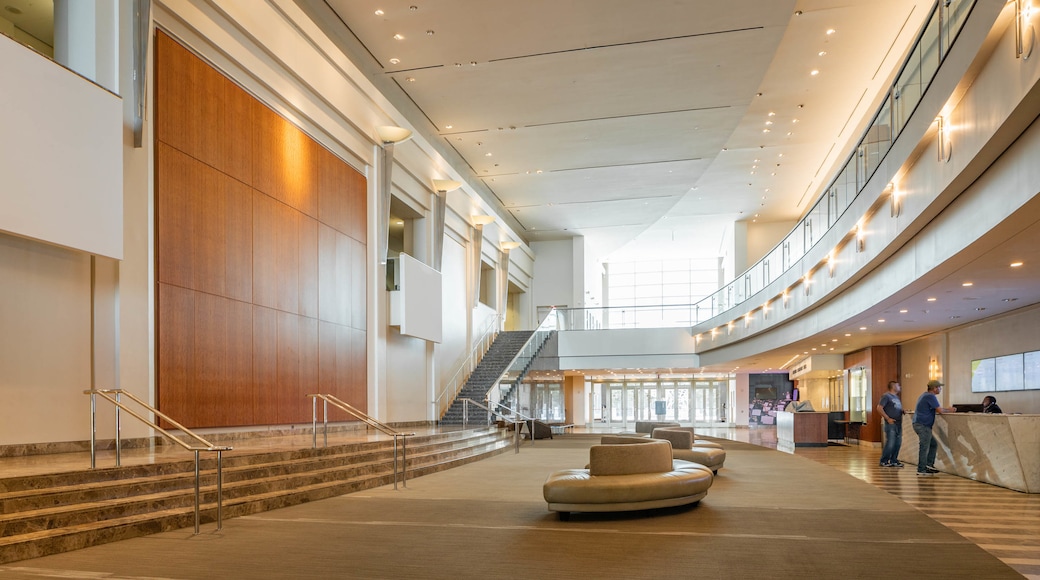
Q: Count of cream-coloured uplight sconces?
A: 4